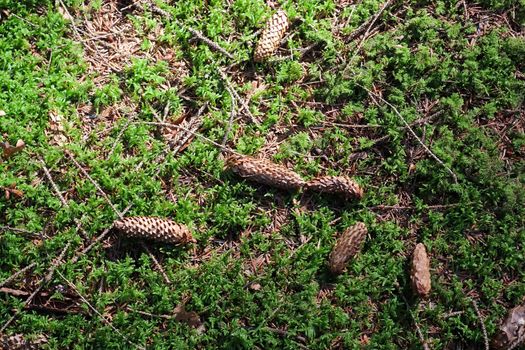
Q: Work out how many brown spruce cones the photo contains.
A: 6